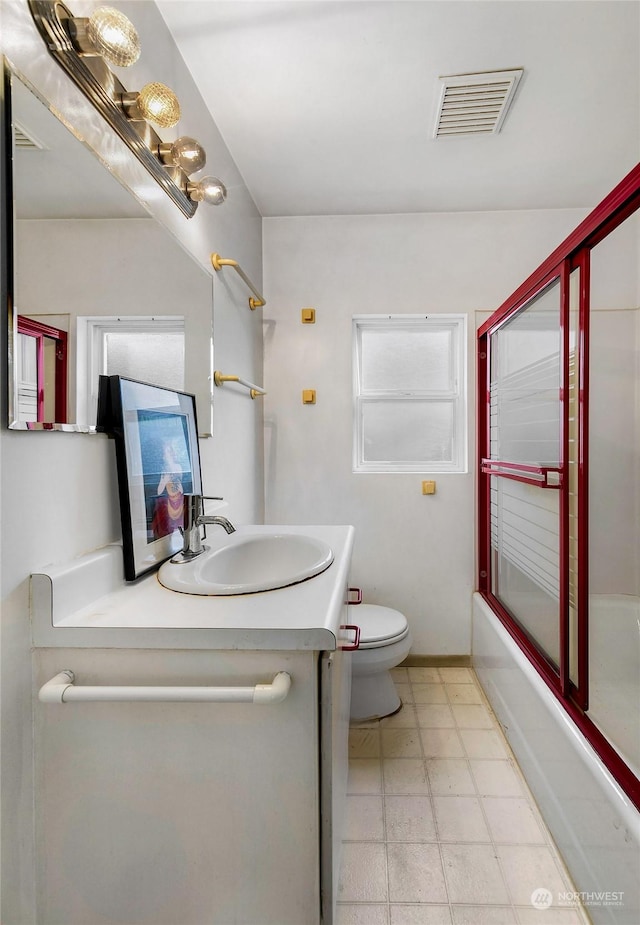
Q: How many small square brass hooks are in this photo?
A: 3